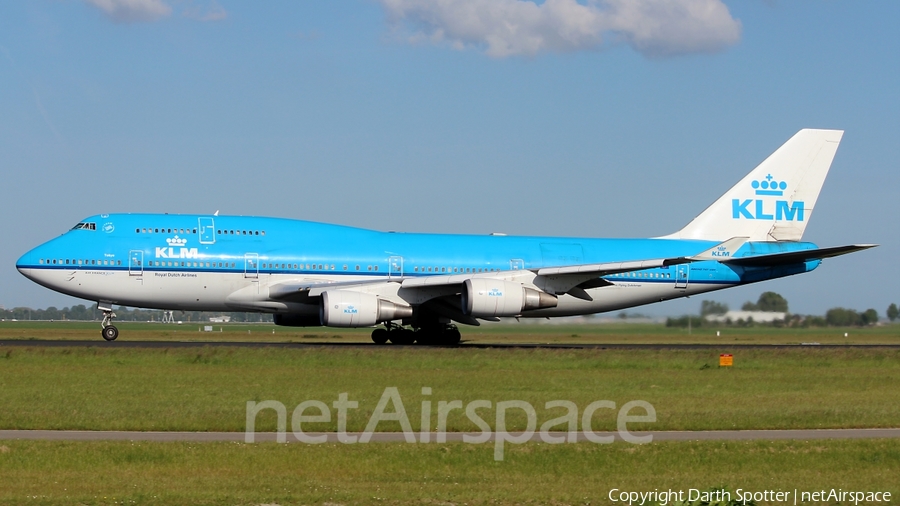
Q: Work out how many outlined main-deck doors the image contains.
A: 5